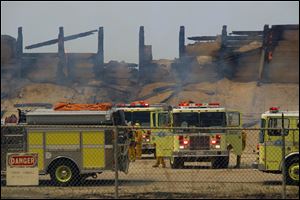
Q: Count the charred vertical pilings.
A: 7